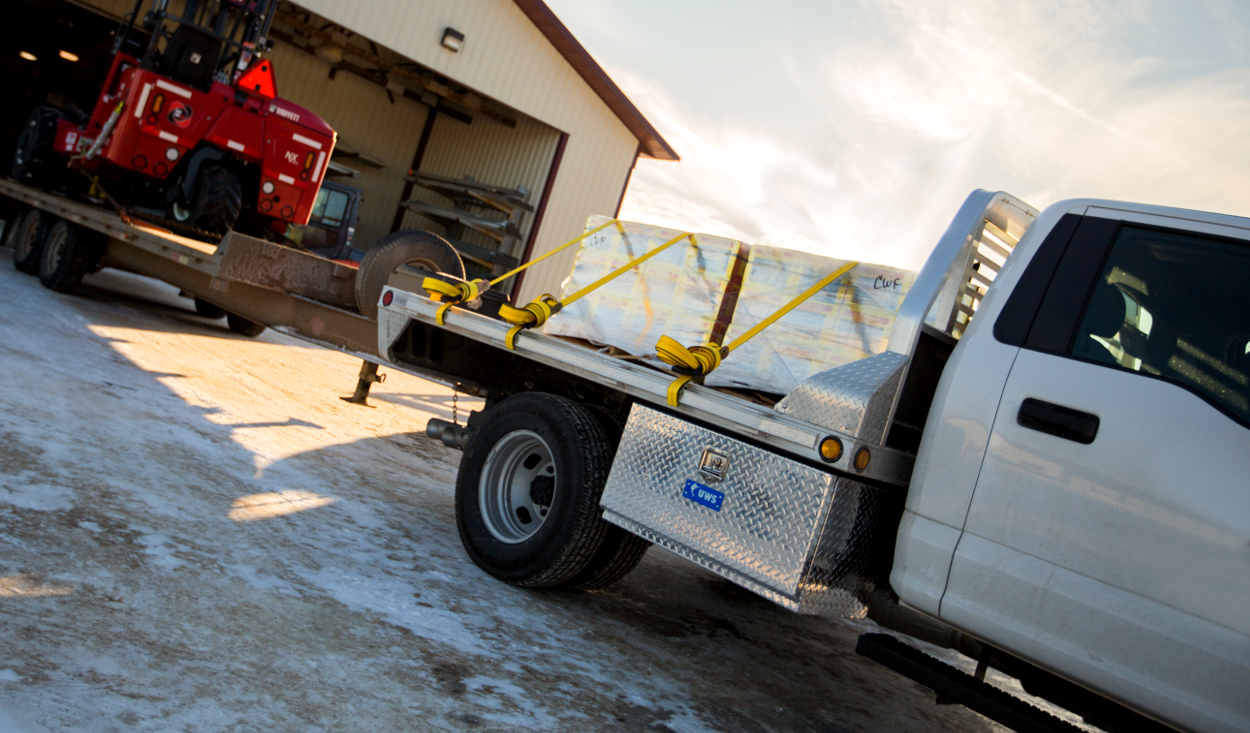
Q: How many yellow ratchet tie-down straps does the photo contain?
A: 3